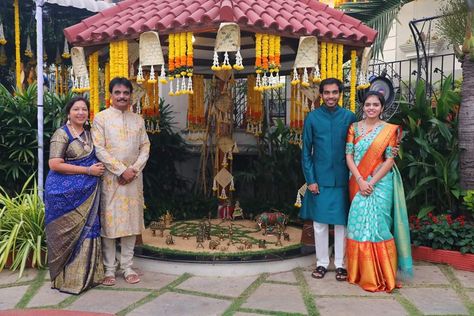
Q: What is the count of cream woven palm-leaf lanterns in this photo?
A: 5